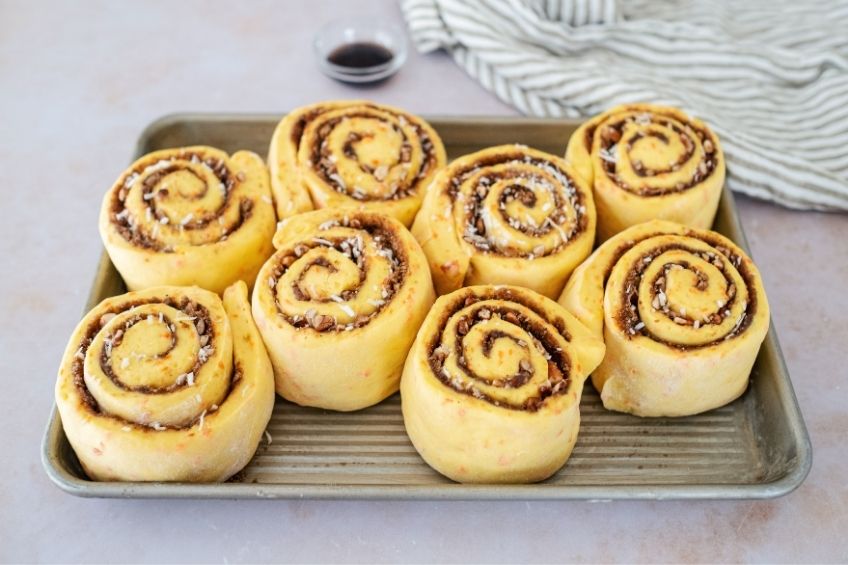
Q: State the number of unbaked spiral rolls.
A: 8